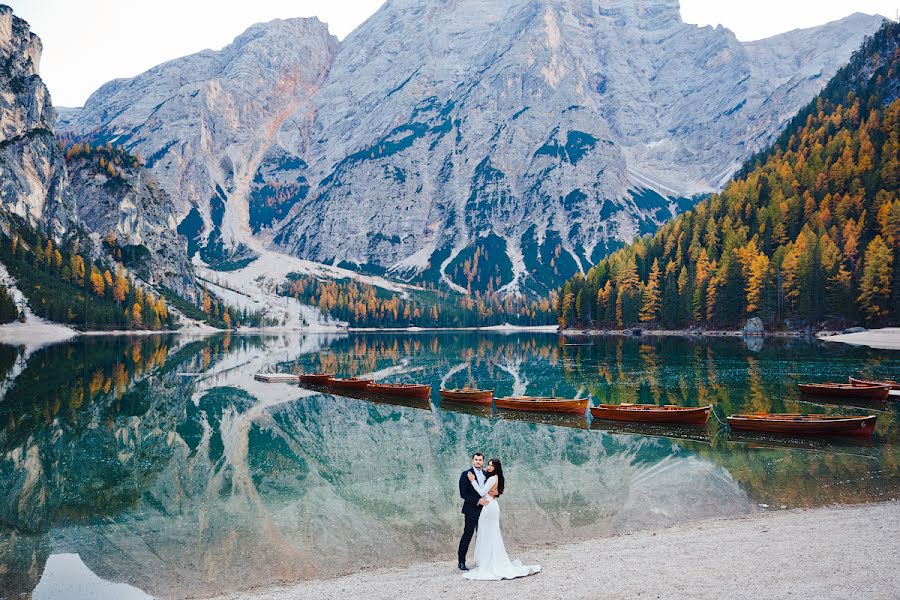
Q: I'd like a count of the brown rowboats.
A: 9